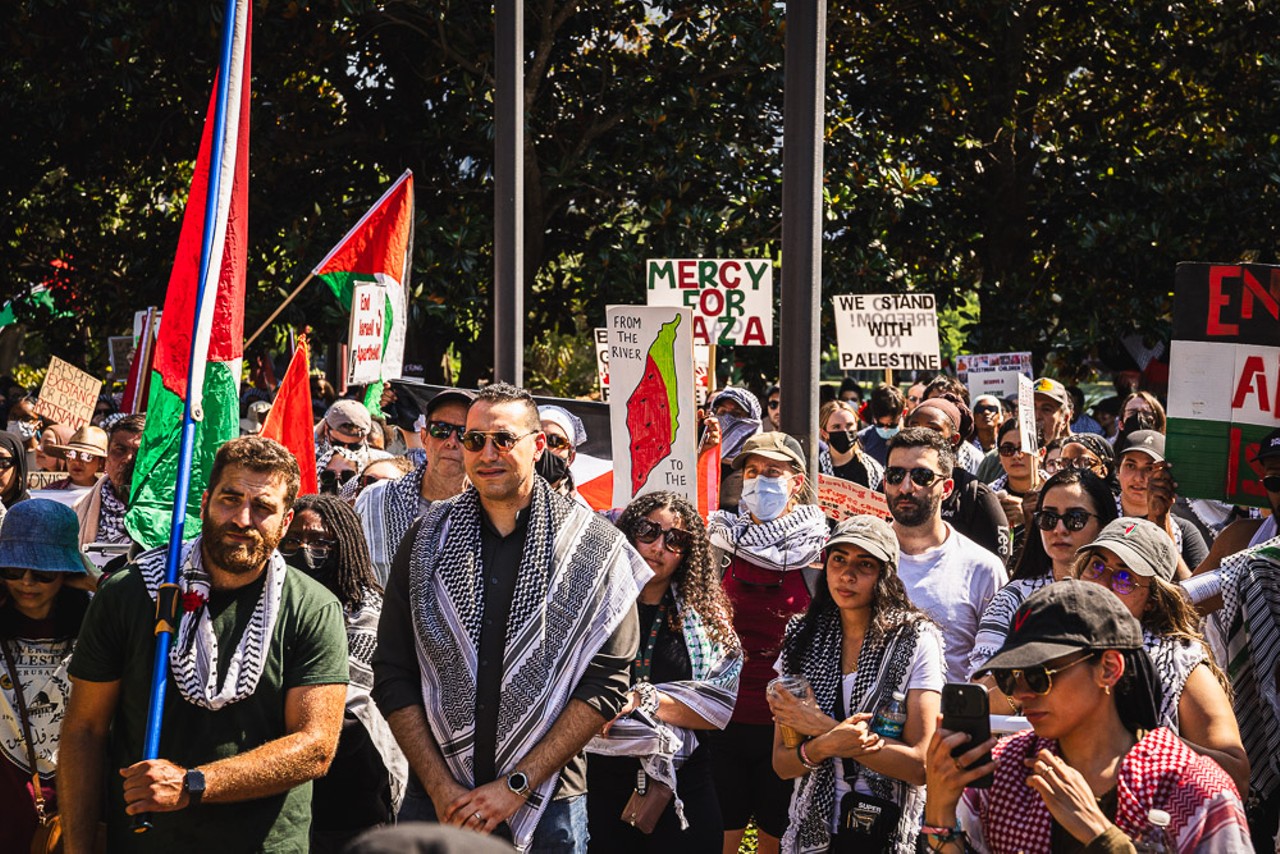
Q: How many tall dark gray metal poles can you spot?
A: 2